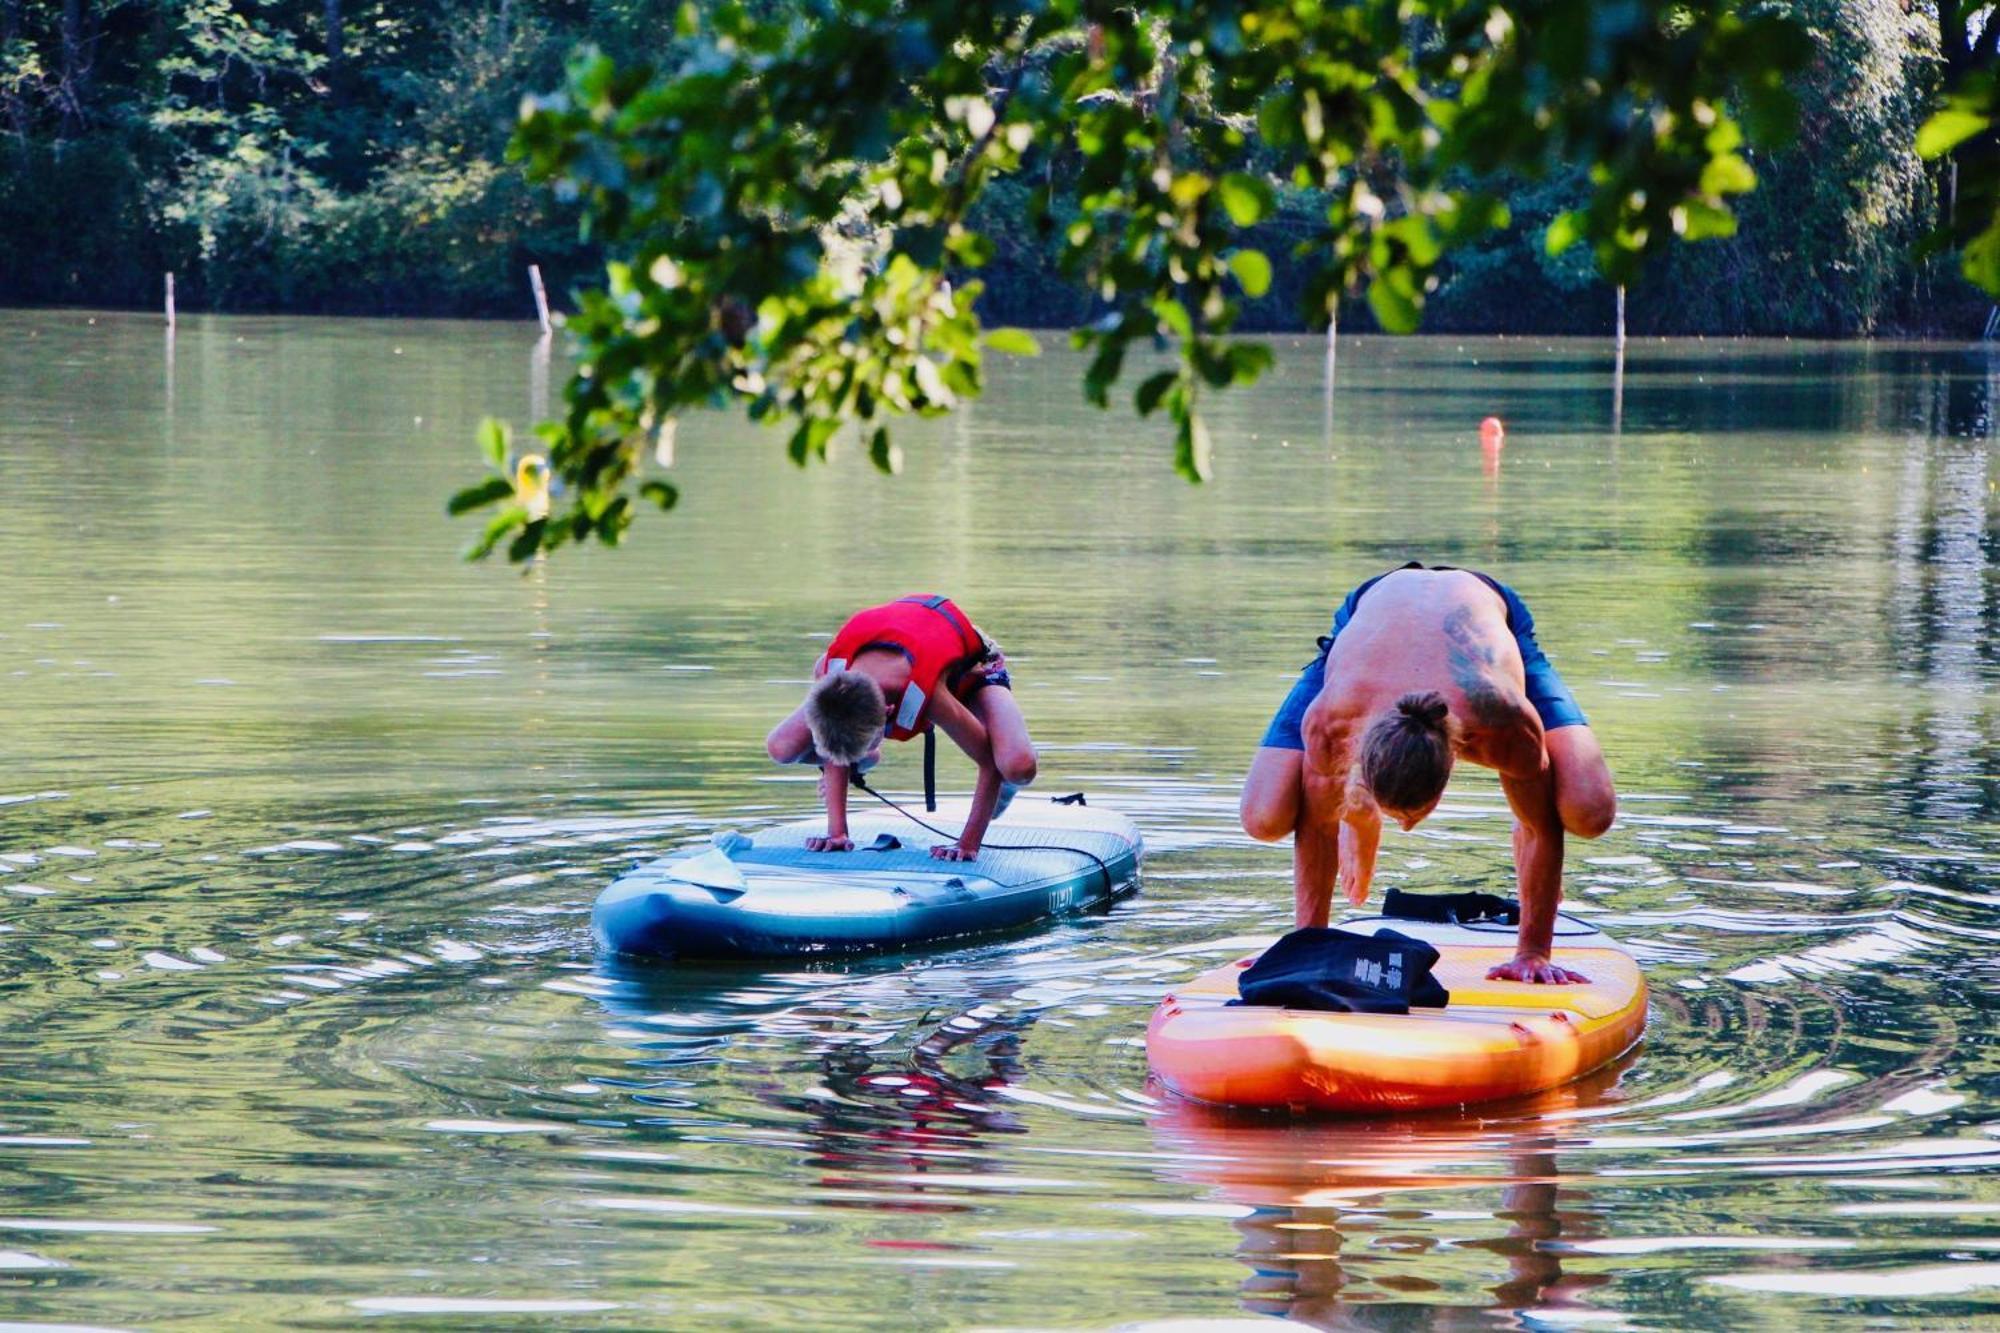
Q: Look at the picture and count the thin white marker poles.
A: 4